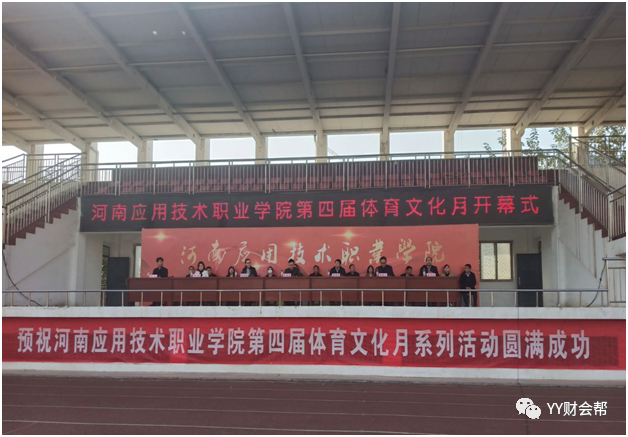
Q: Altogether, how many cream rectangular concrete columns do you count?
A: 10